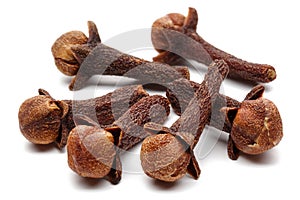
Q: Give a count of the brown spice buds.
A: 6